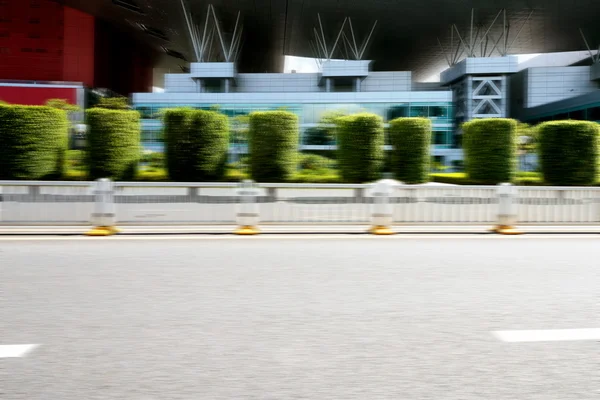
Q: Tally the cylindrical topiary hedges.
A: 8